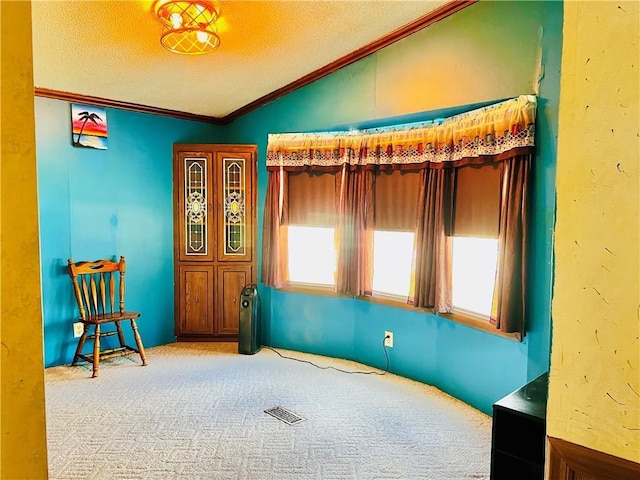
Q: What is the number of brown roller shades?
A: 3